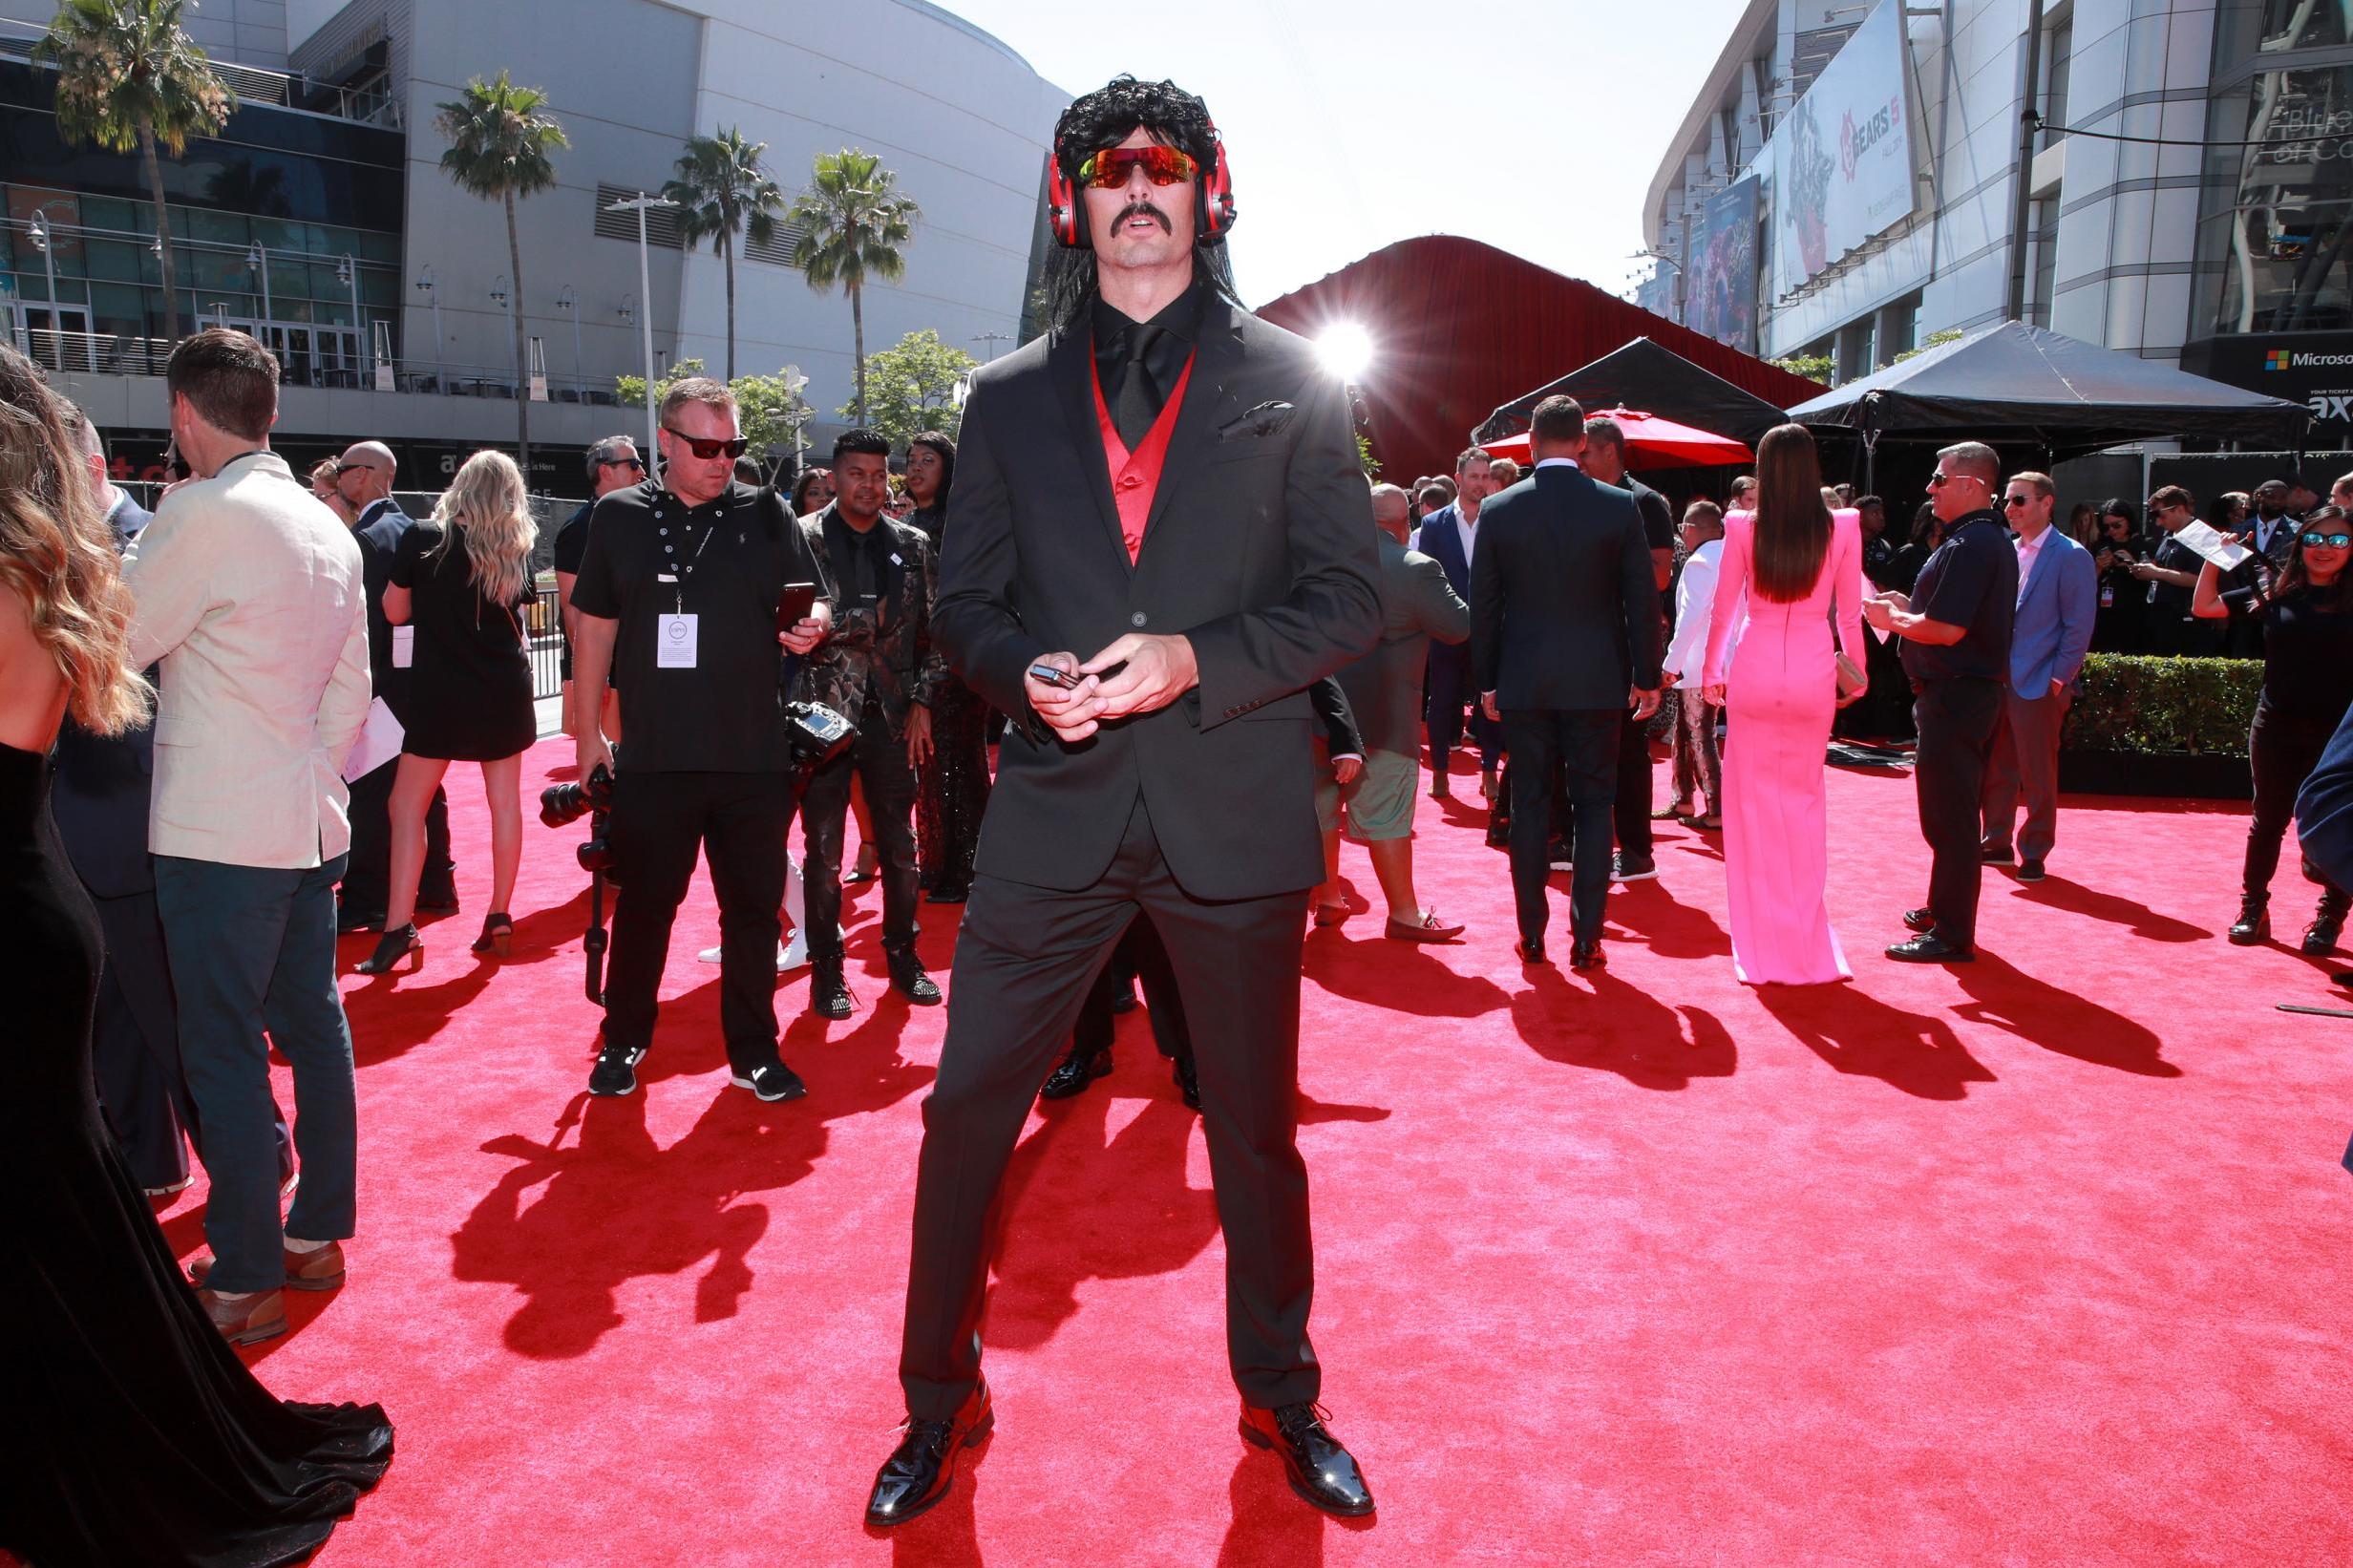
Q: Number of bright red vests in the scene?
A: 1